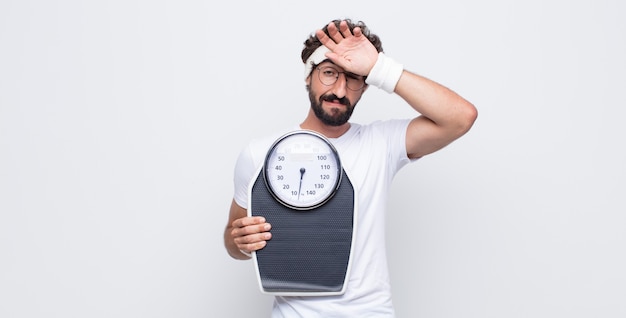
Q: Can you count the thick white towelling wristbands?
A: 1